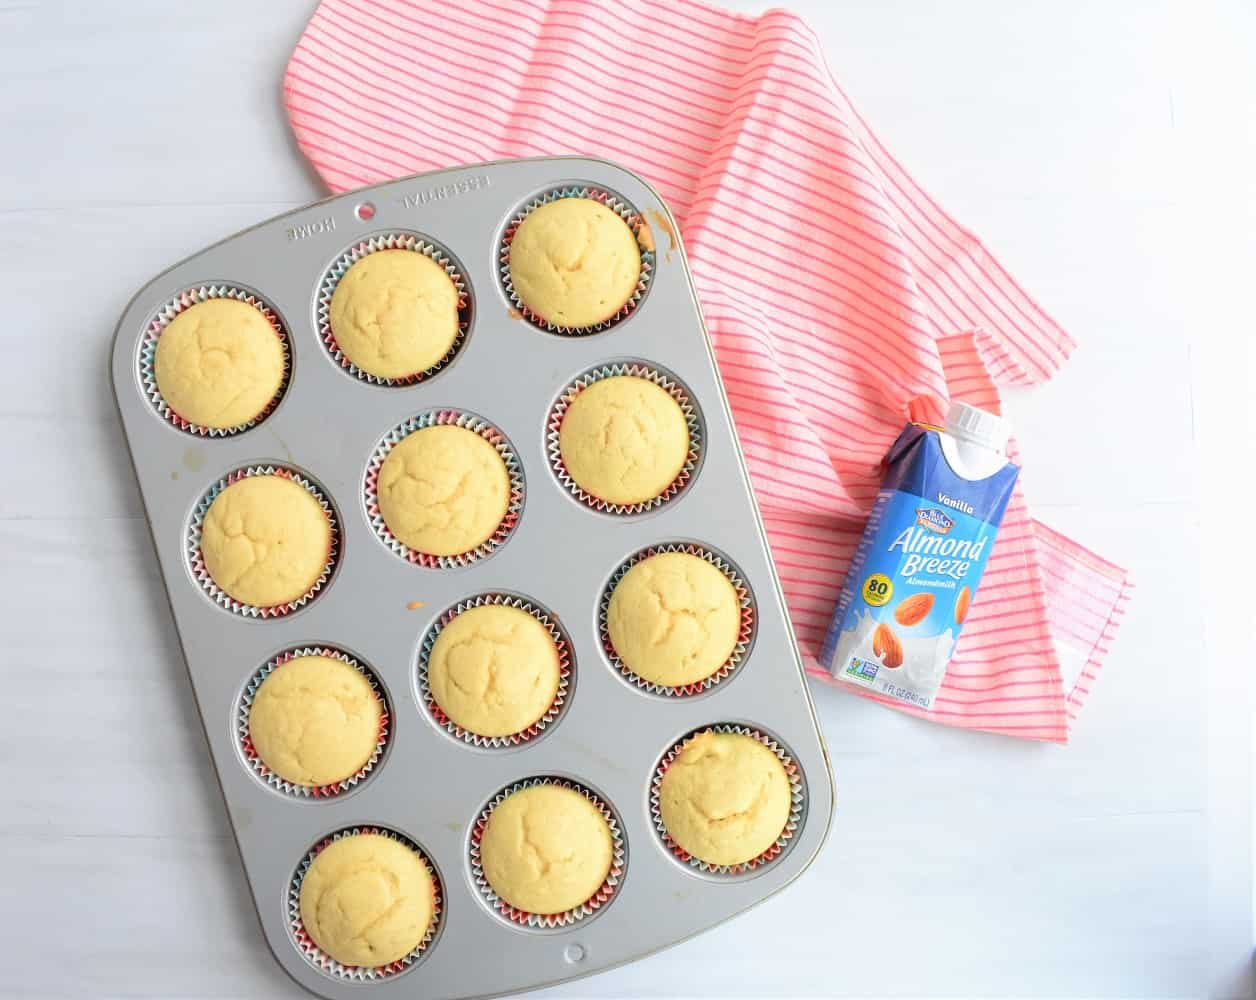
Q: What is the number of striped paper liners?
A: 12